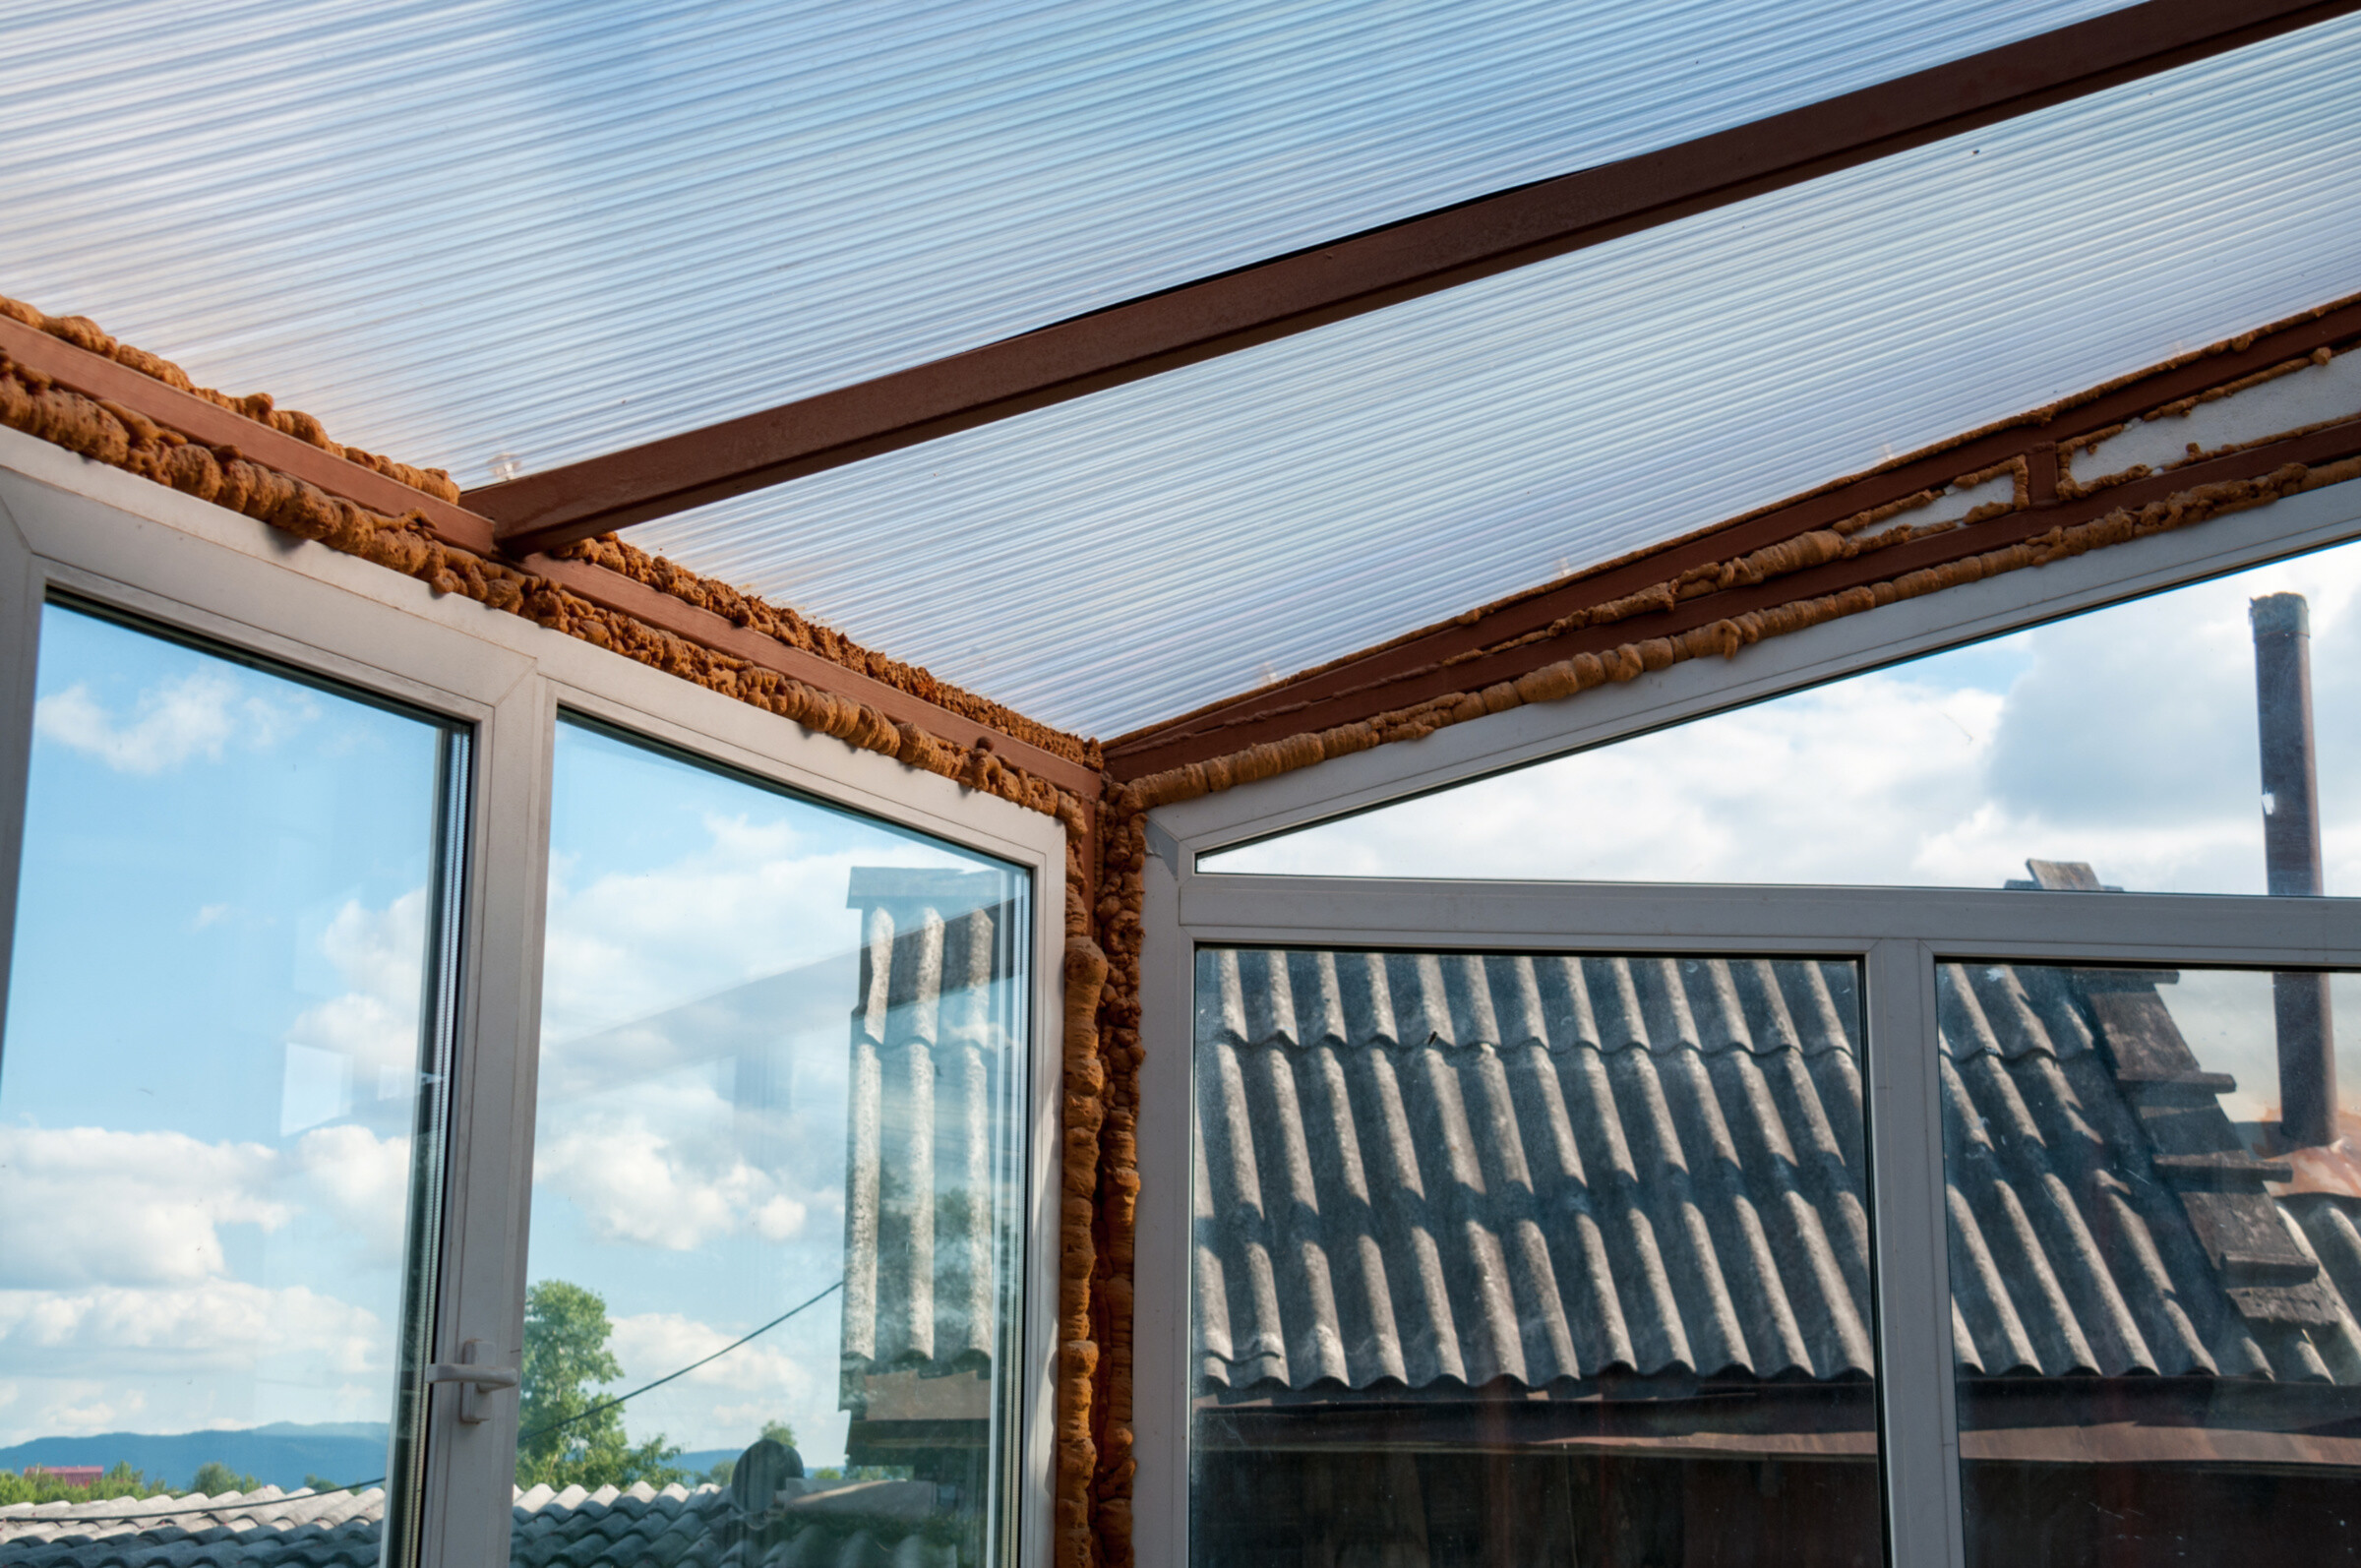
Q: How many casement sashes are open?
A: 0